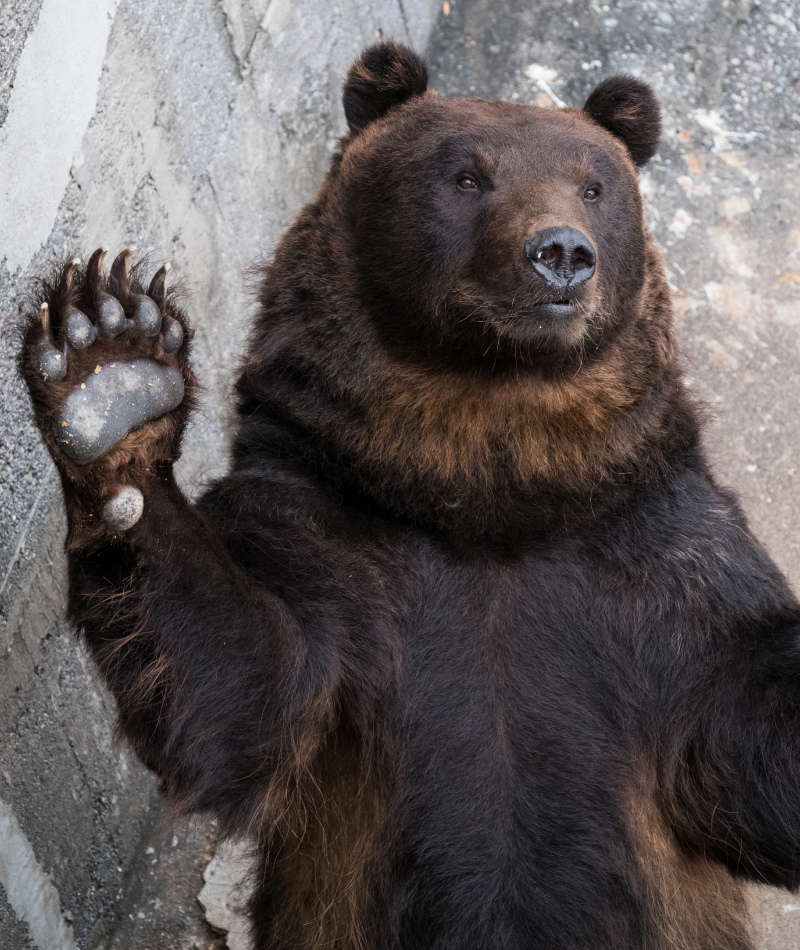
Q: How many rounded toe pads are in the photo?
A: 5